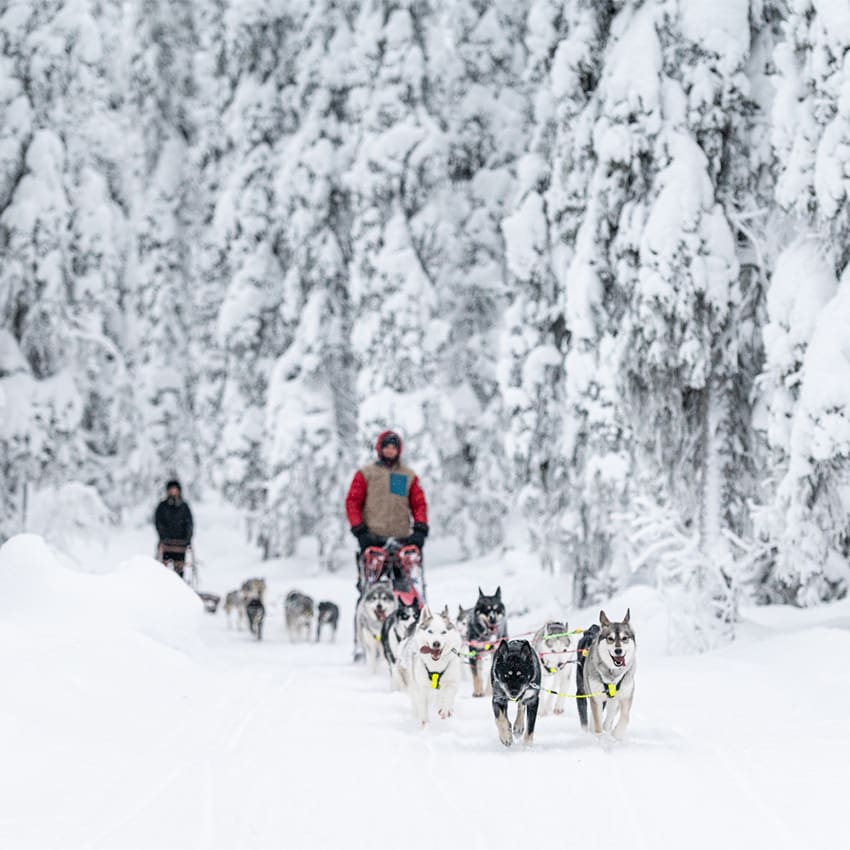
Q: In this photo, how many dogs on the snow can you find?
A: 14